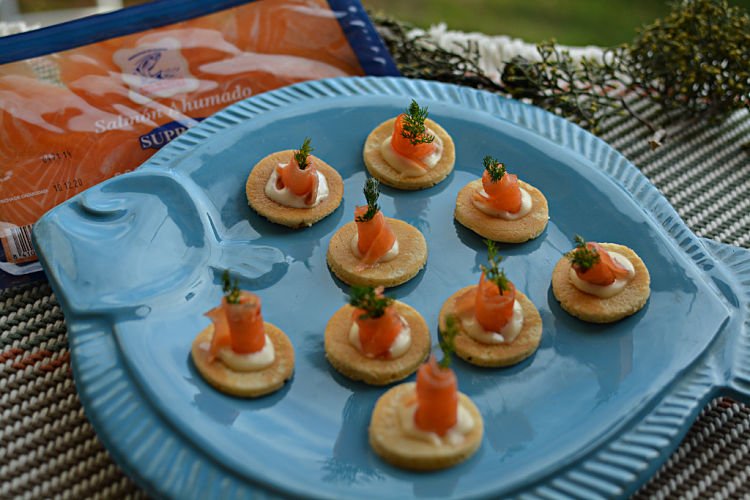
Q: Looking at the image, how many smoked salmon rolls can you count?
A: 9